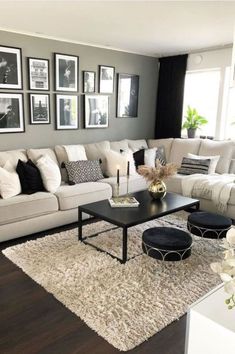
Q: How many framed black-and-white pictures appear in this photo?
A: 10